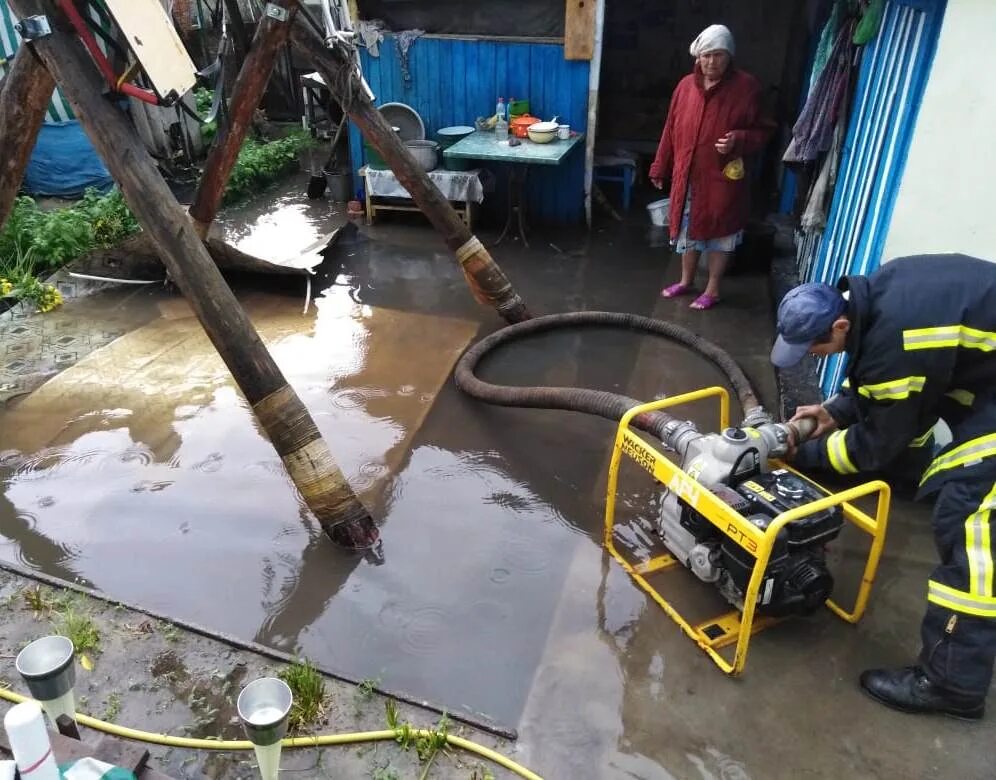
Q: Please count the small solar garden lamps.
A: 2